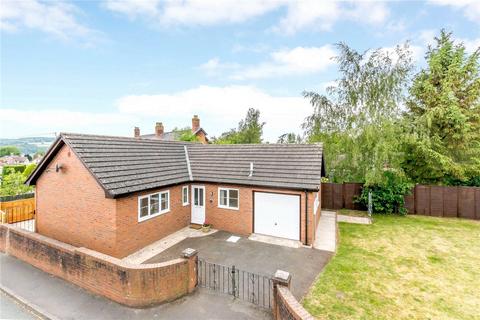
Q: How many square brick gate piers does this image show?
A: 2